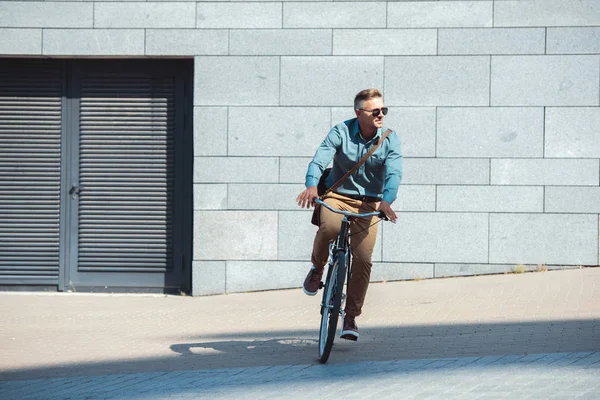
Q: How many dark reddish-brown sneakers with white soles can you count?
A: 2